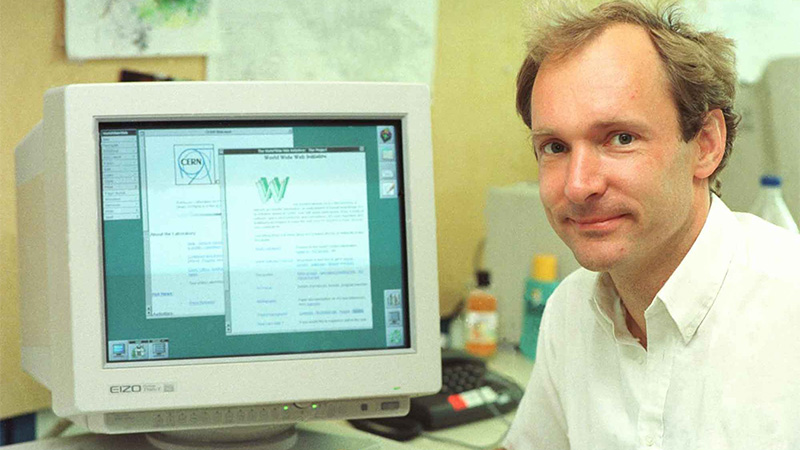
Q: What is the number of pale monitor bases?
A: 1